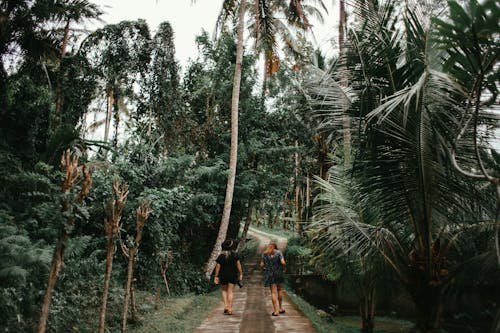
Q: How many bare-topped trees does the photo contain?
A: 3